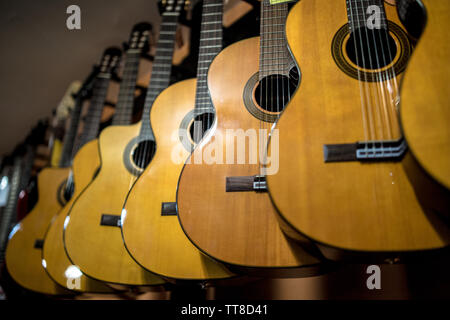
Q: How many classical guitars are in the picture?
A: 7